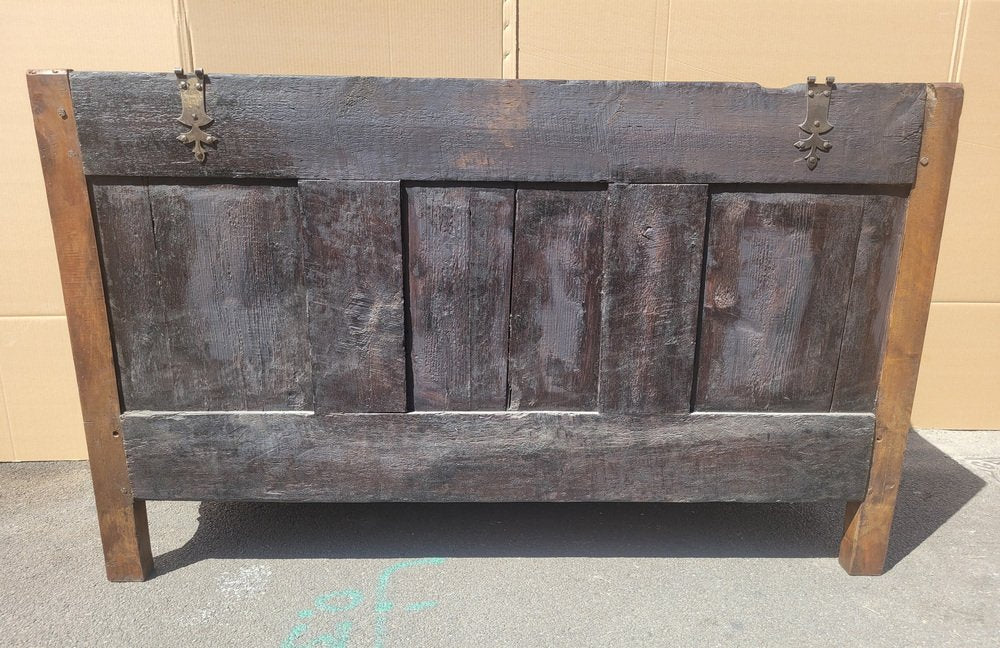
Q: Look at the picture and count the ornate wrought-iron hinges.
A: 2